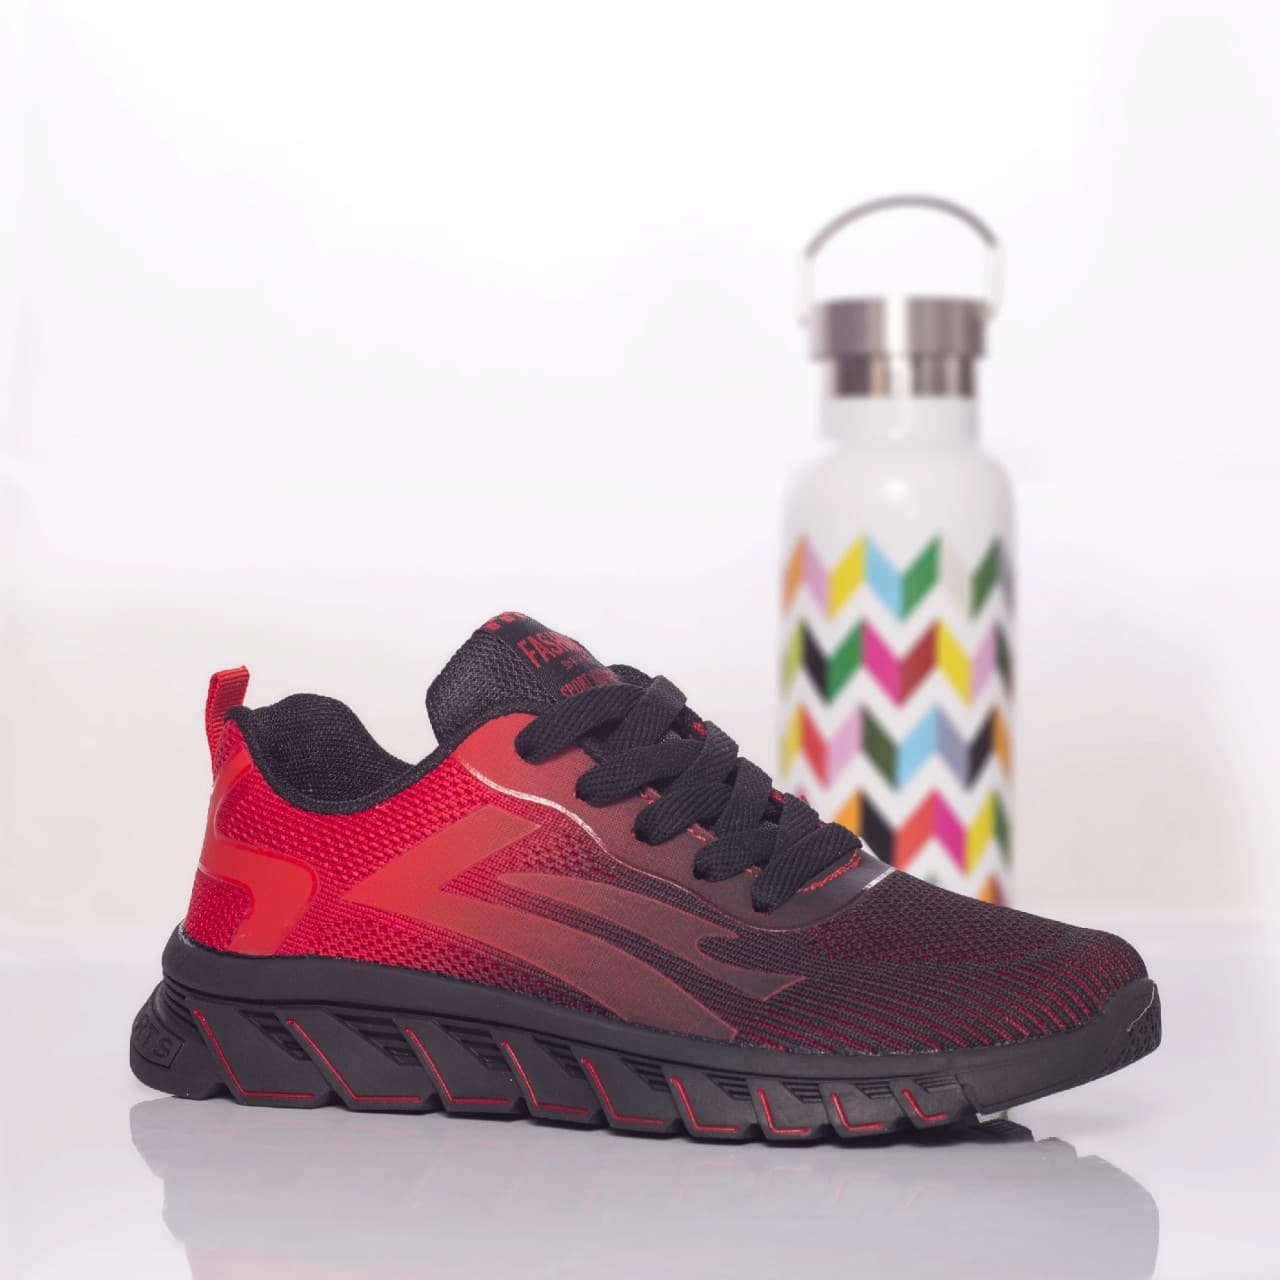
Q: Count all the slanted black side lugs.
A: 9